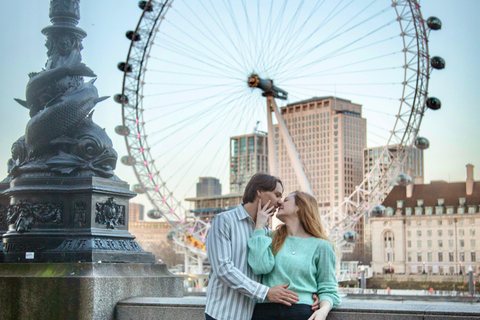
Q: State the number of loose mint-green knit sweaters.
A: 1